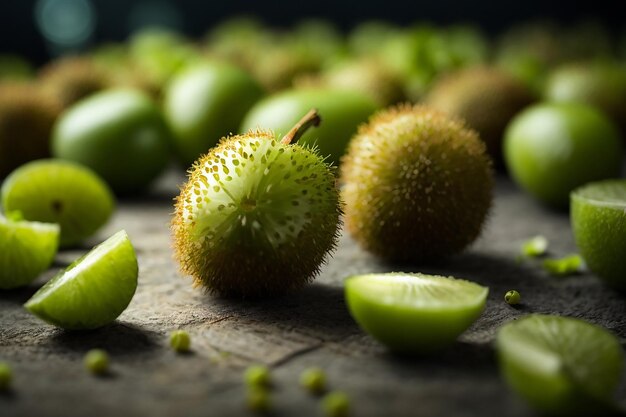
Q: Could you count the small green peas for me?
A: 8